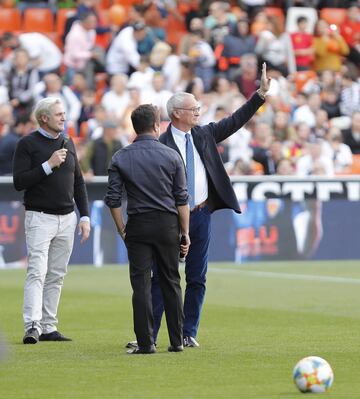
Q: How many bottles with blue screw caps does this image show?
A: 0